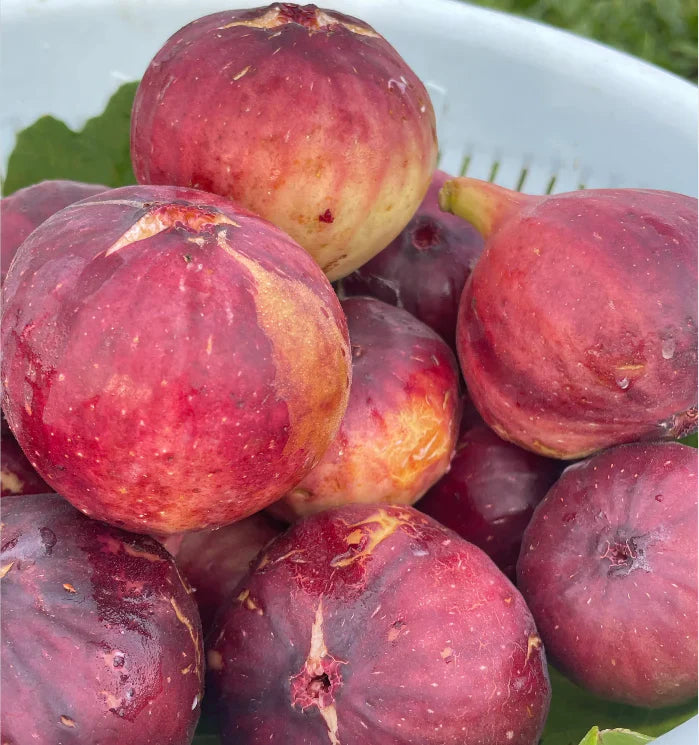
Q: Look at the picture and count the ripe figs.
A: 12